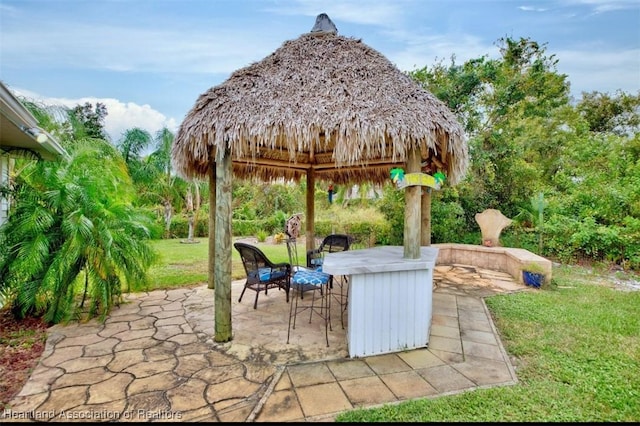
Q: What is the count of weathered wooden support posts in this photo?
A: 5